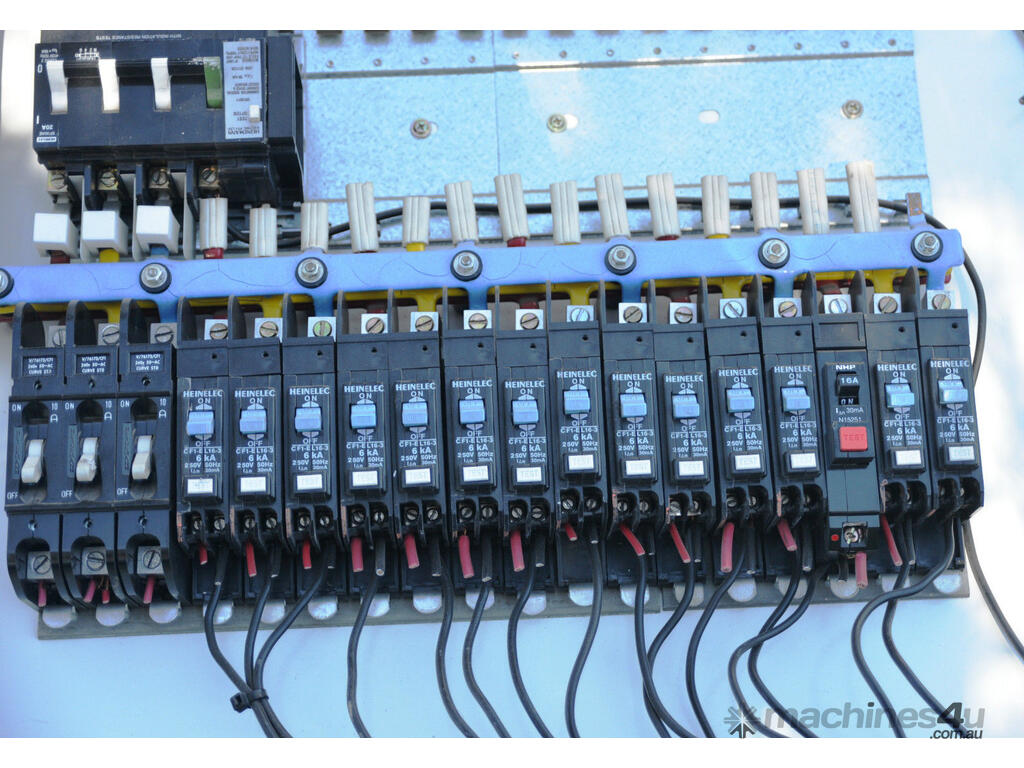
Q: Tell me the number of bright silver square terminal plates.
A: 15